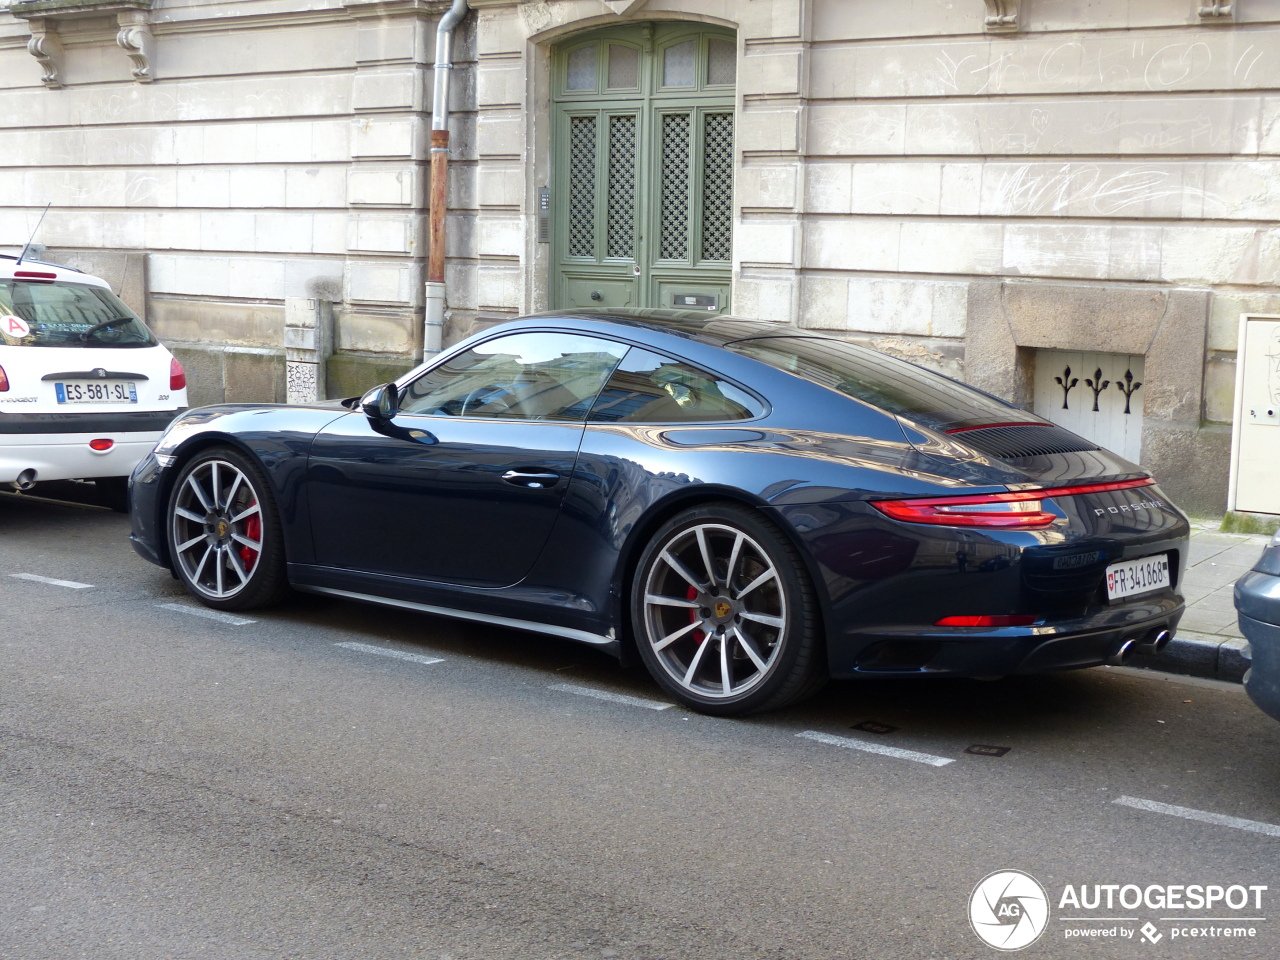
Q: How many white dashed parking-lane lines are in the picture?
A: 6